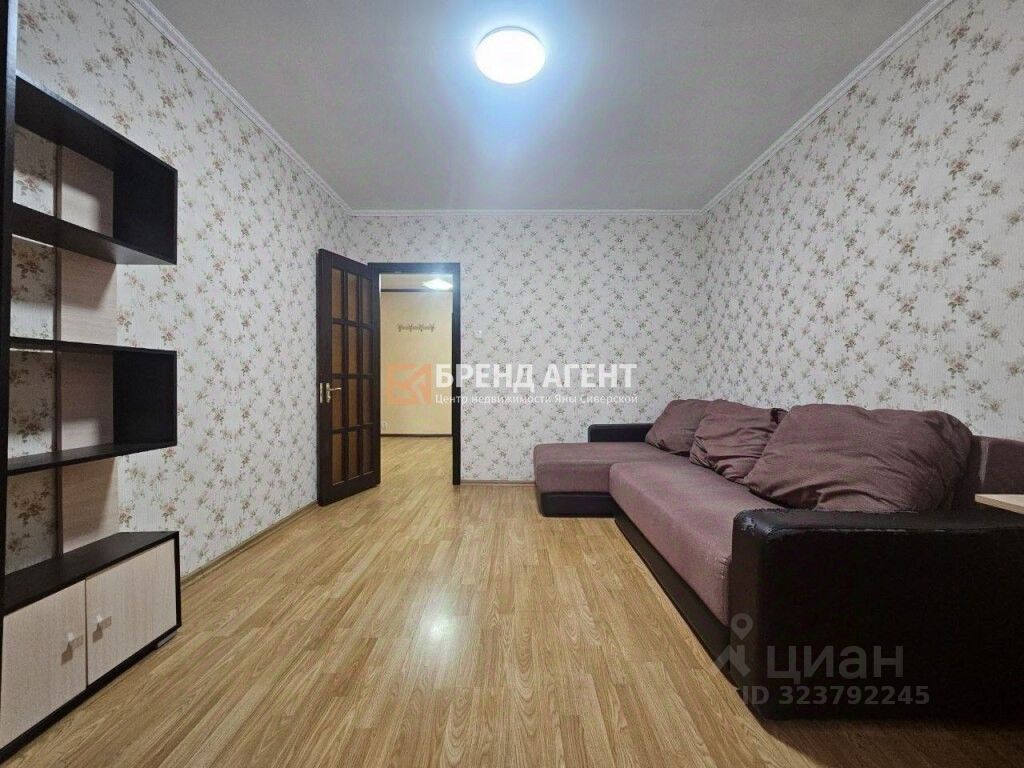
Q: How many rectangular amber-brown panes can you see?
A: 12